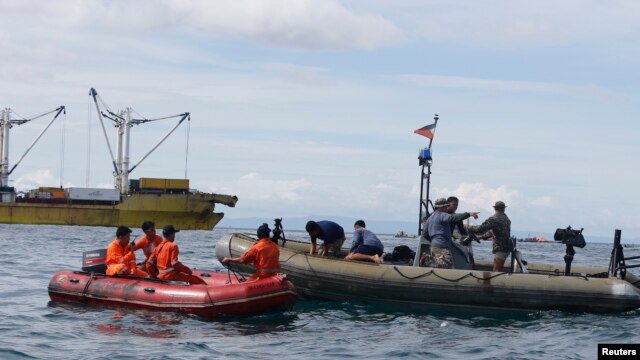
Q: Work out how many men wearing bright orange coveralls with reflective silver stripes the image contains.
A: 4